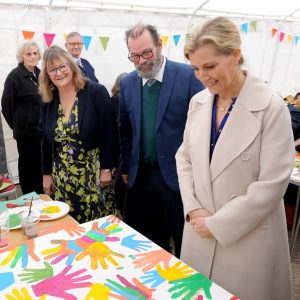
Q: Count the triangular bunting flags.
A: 14